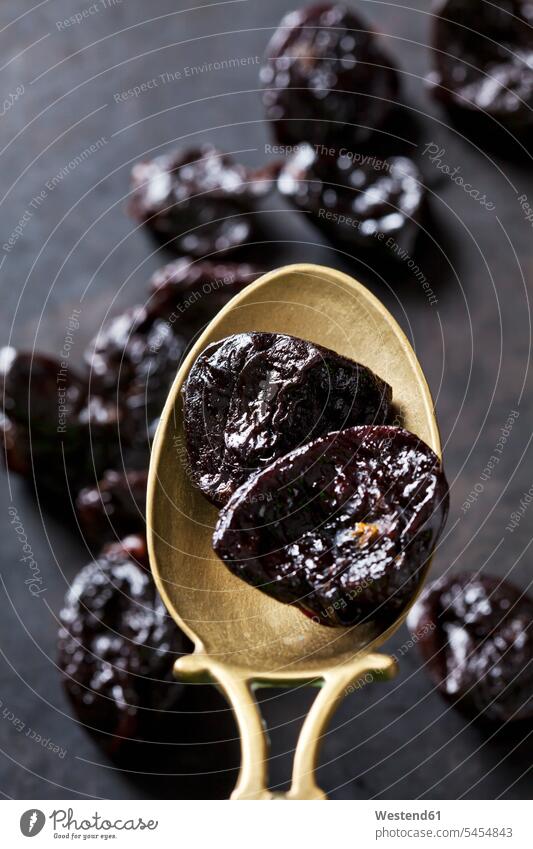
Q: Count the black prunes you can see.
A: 12